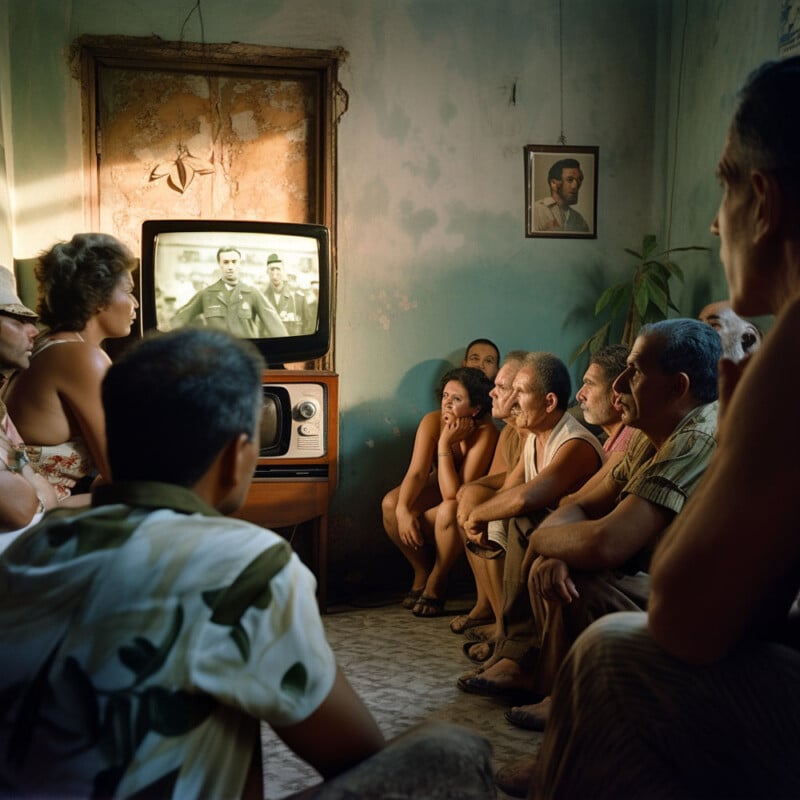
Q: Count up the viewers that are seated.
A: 11